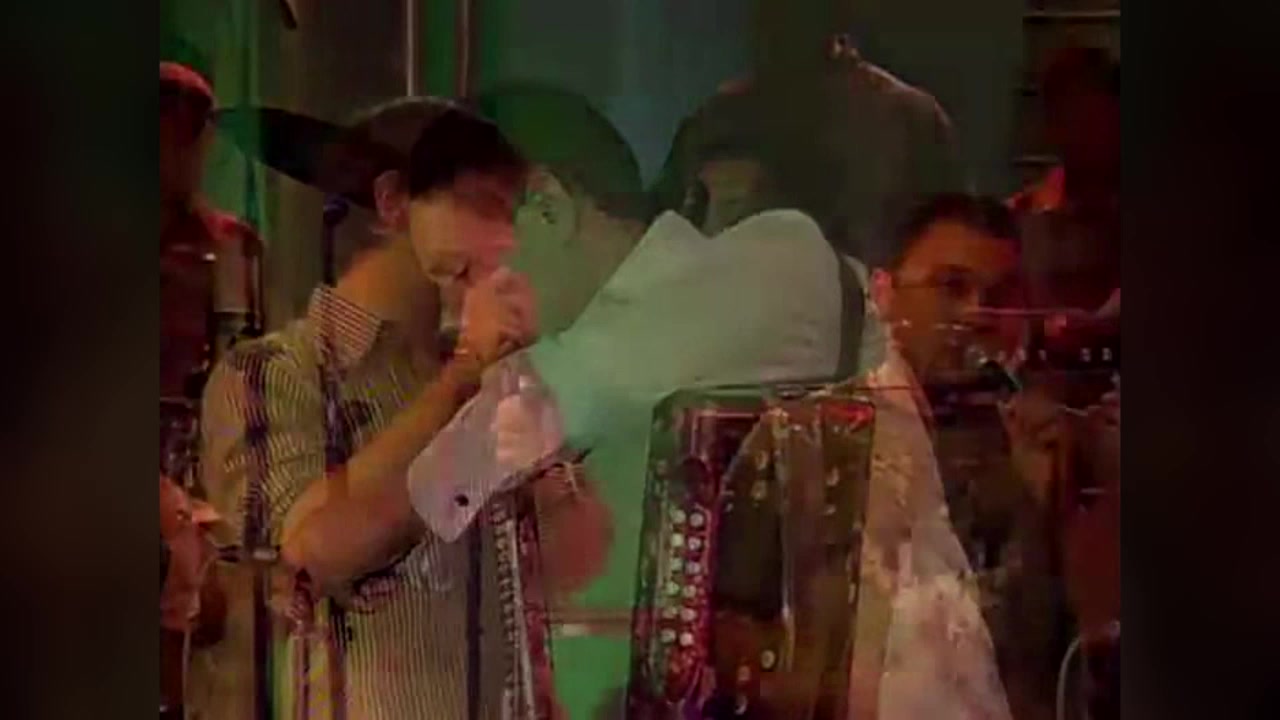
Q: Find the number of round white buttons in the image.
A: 12